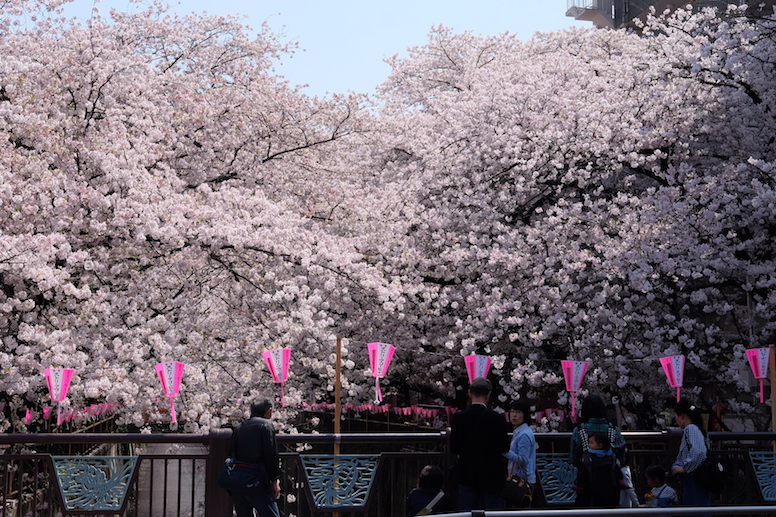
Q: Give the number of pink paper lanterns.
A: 8